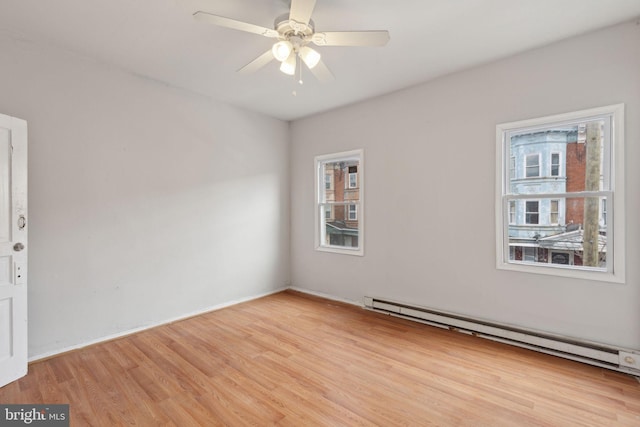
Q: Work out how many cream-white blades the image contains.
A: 5